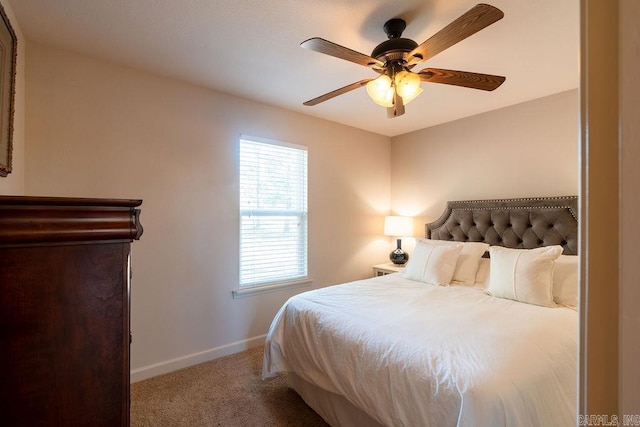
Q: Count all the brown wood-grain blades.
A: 5